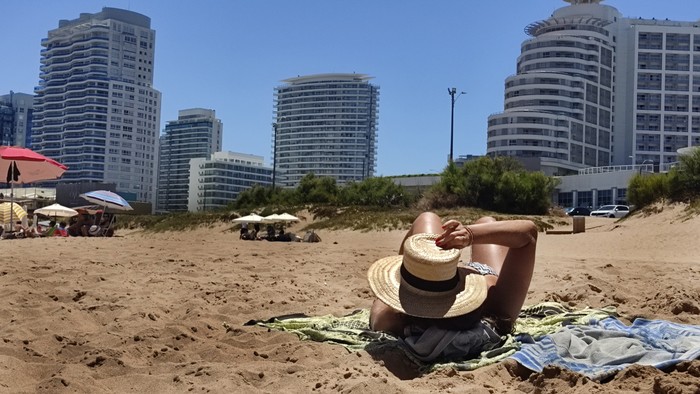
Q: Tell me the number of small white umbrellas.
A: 4